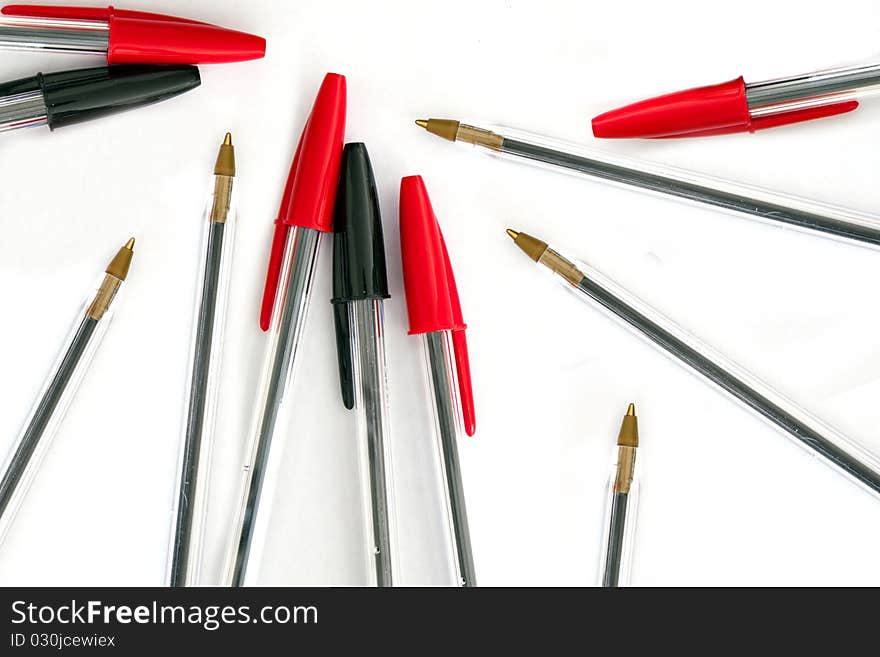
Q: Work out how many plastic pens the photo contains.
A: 11